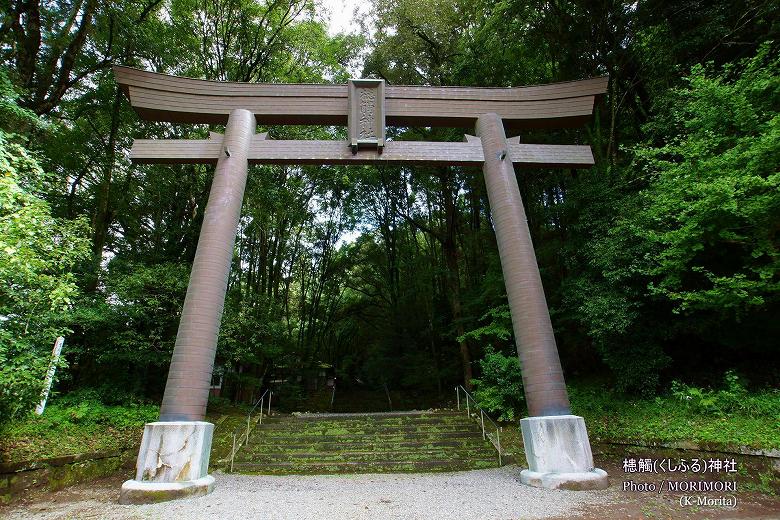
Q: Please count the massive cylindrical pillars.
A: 2